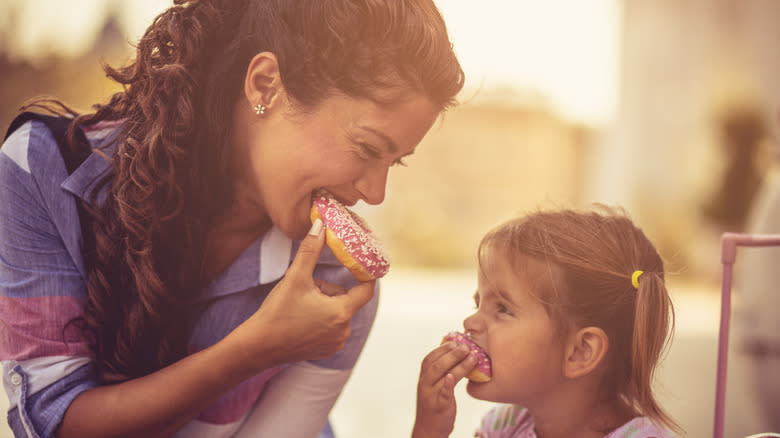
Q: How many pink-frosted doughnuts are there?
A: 2